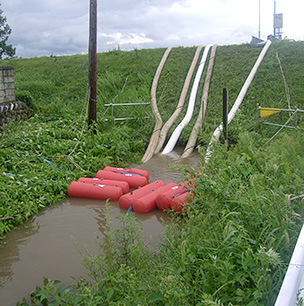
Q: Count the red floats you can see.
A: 8